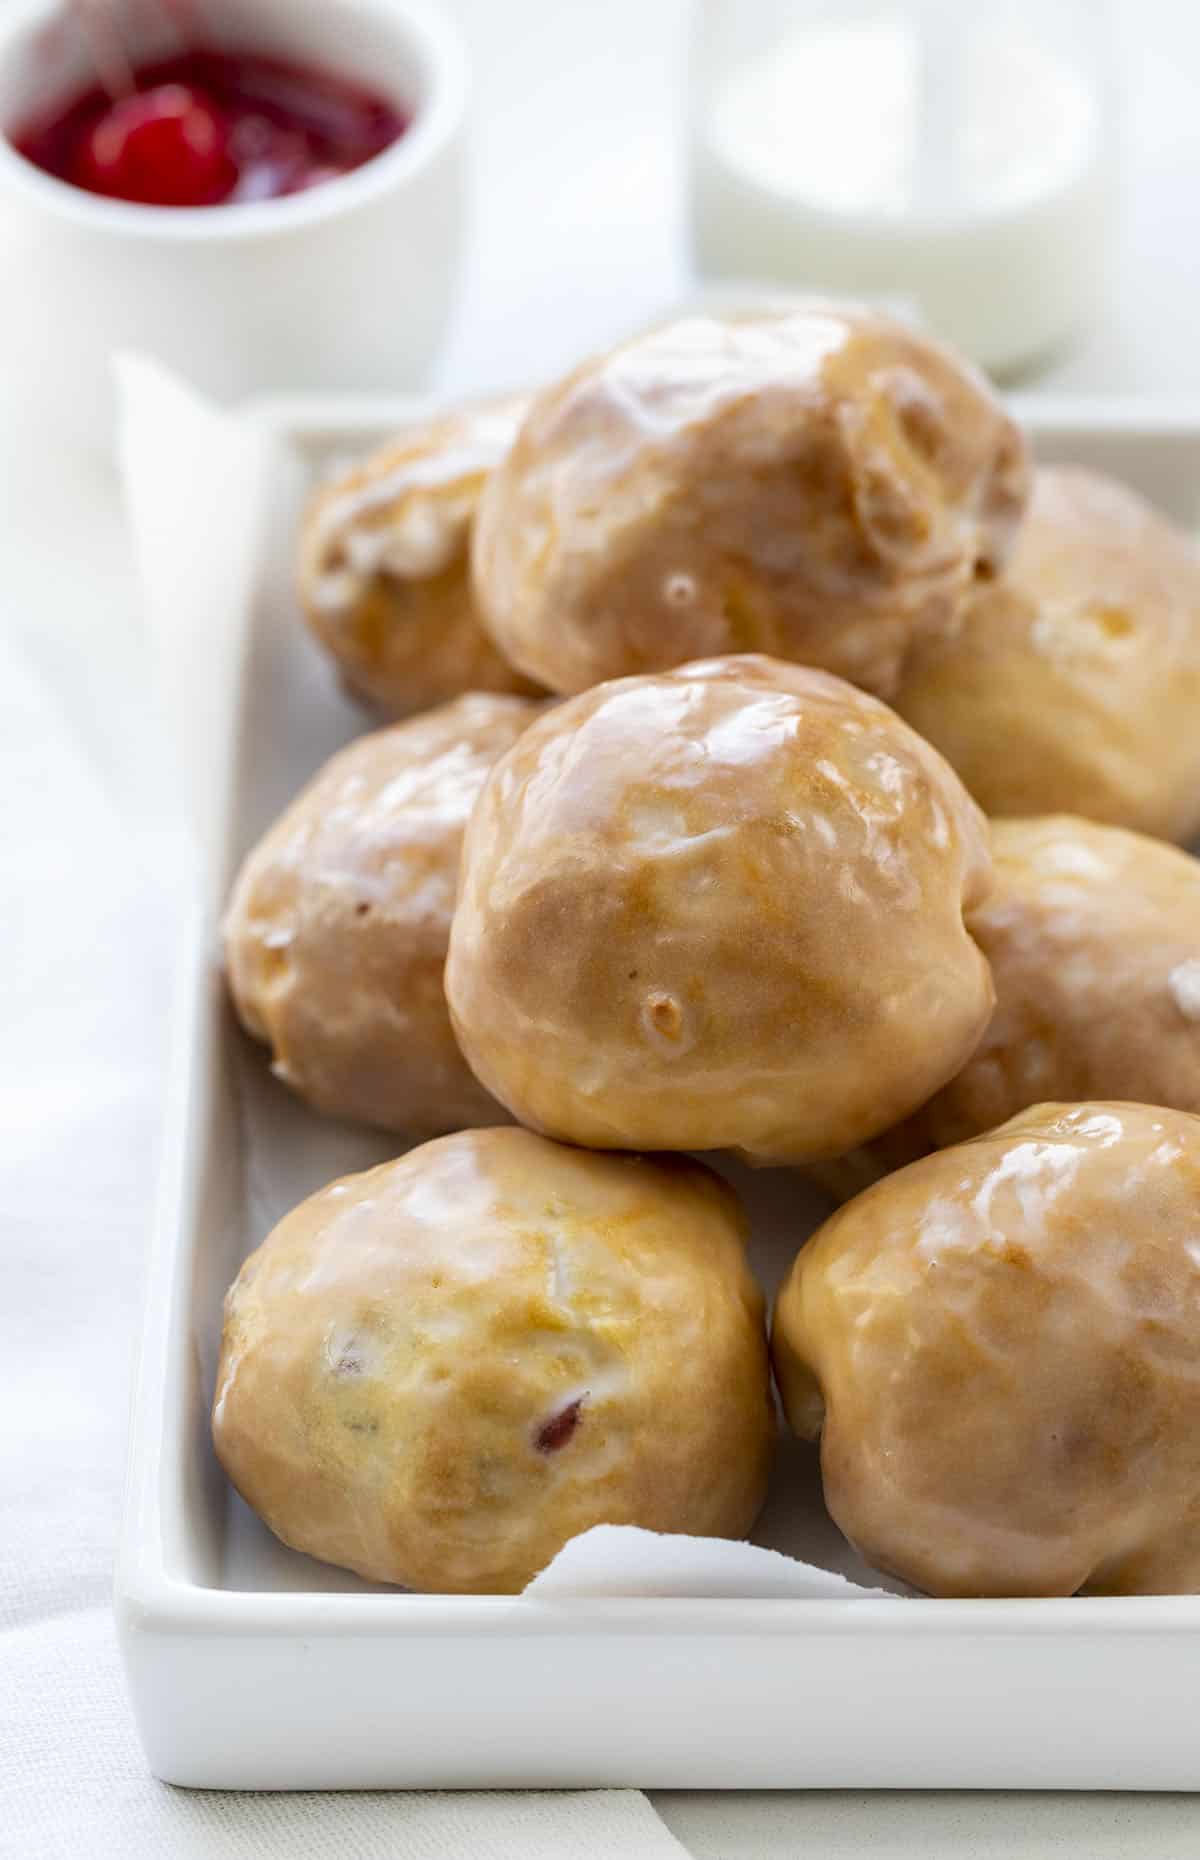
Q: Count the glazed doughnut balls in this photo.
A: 8